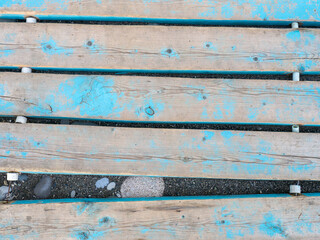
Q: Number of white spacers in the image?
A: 8